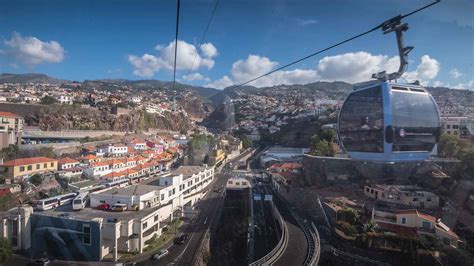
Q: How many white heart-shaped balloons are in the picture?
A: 0